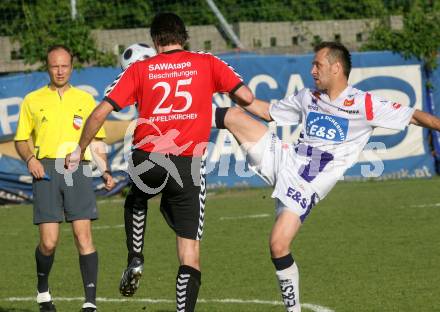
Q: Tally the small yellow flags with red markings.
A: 0